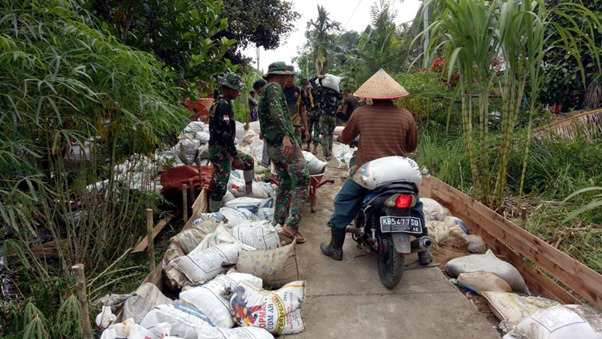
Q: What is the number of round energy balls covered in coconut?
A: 0